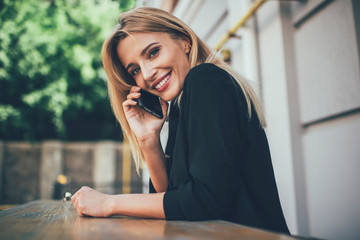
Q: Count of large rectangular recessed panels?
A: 2